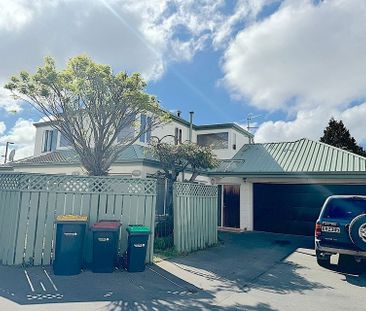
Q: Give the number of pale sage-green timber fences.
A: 2